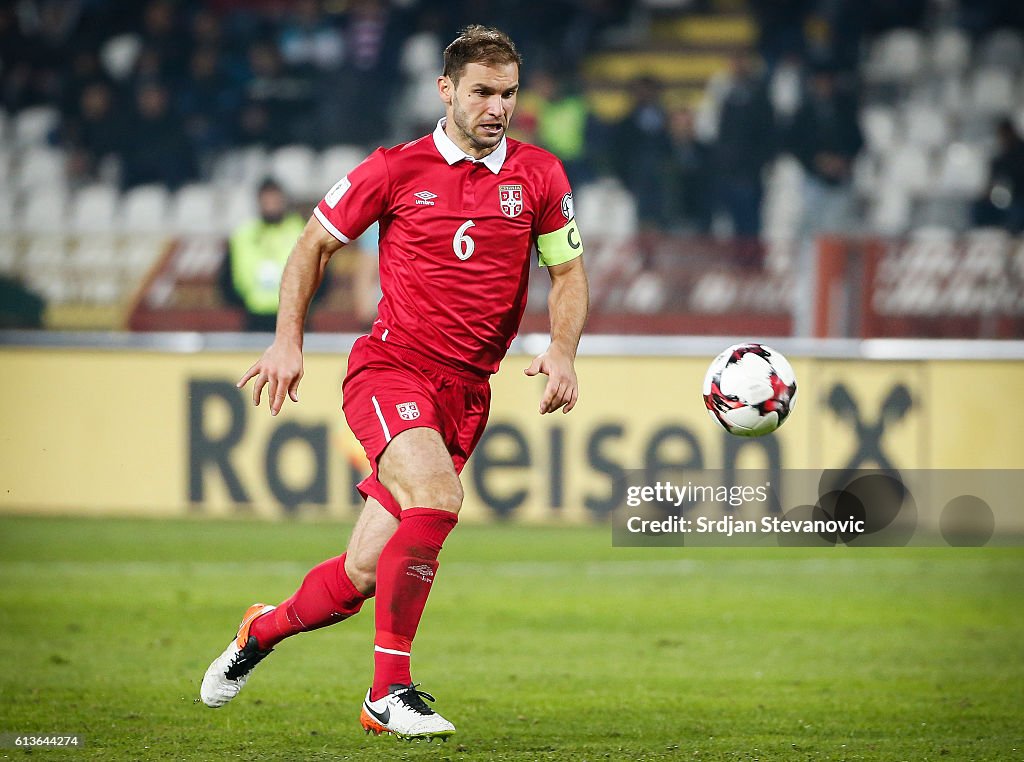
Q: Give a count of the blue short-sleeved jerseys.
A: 0